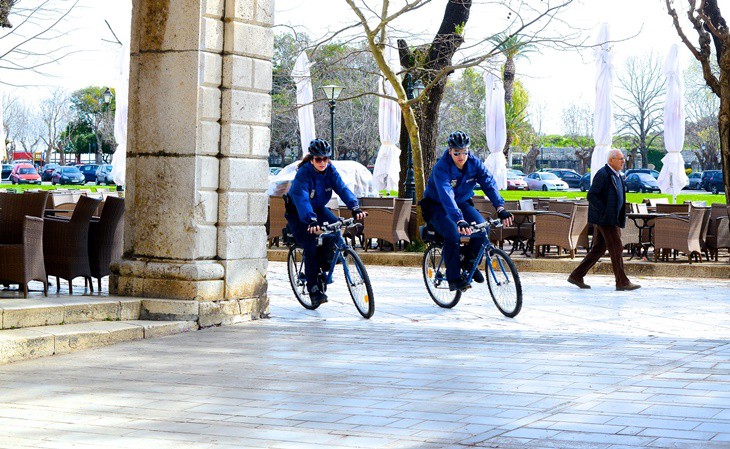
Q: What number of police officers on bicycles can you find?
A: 2